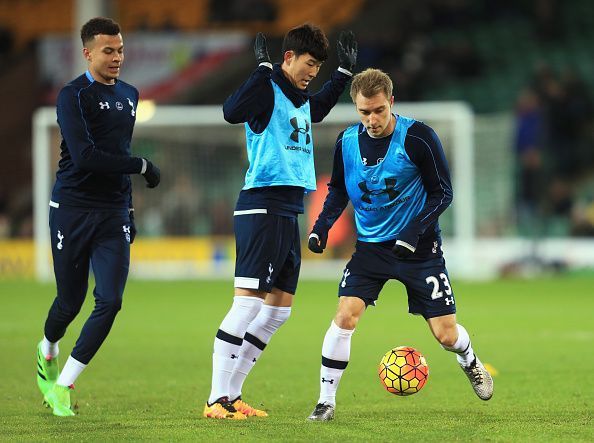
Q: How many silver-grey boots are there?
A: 2